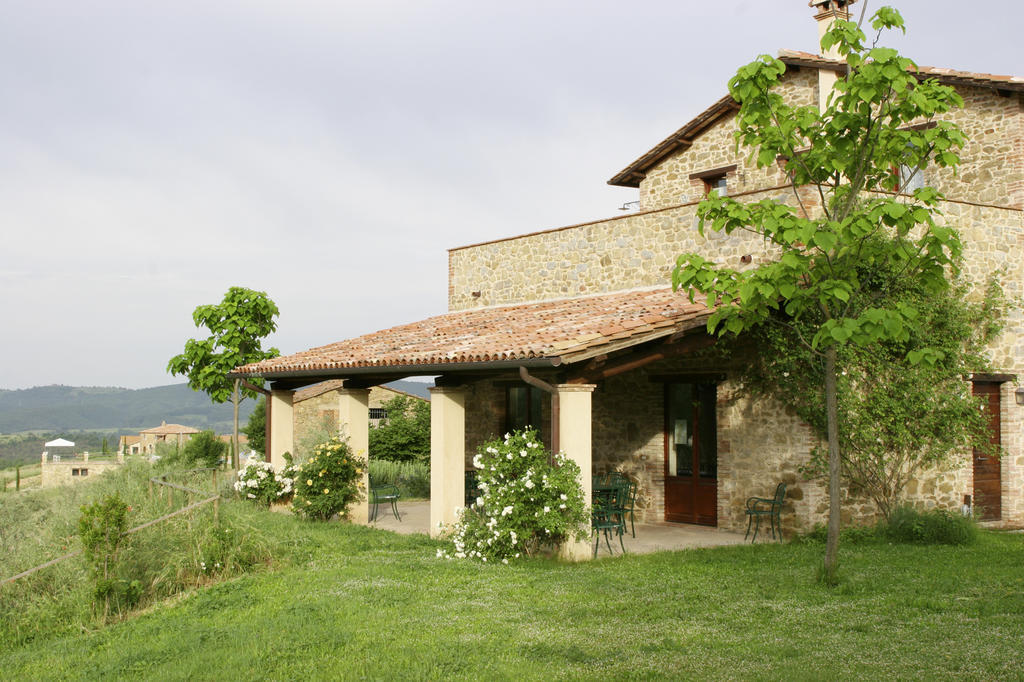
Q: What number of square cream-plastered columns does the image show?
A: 4